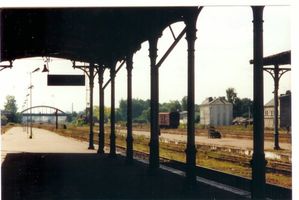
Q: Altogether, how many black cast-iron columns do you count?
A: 8